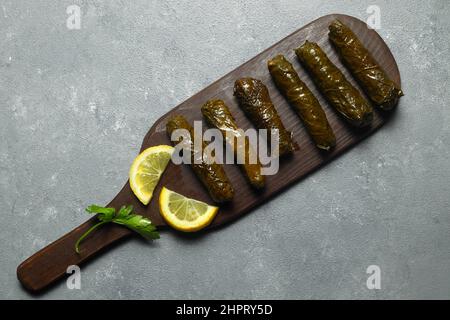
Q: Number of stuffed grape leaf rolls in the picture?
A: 6